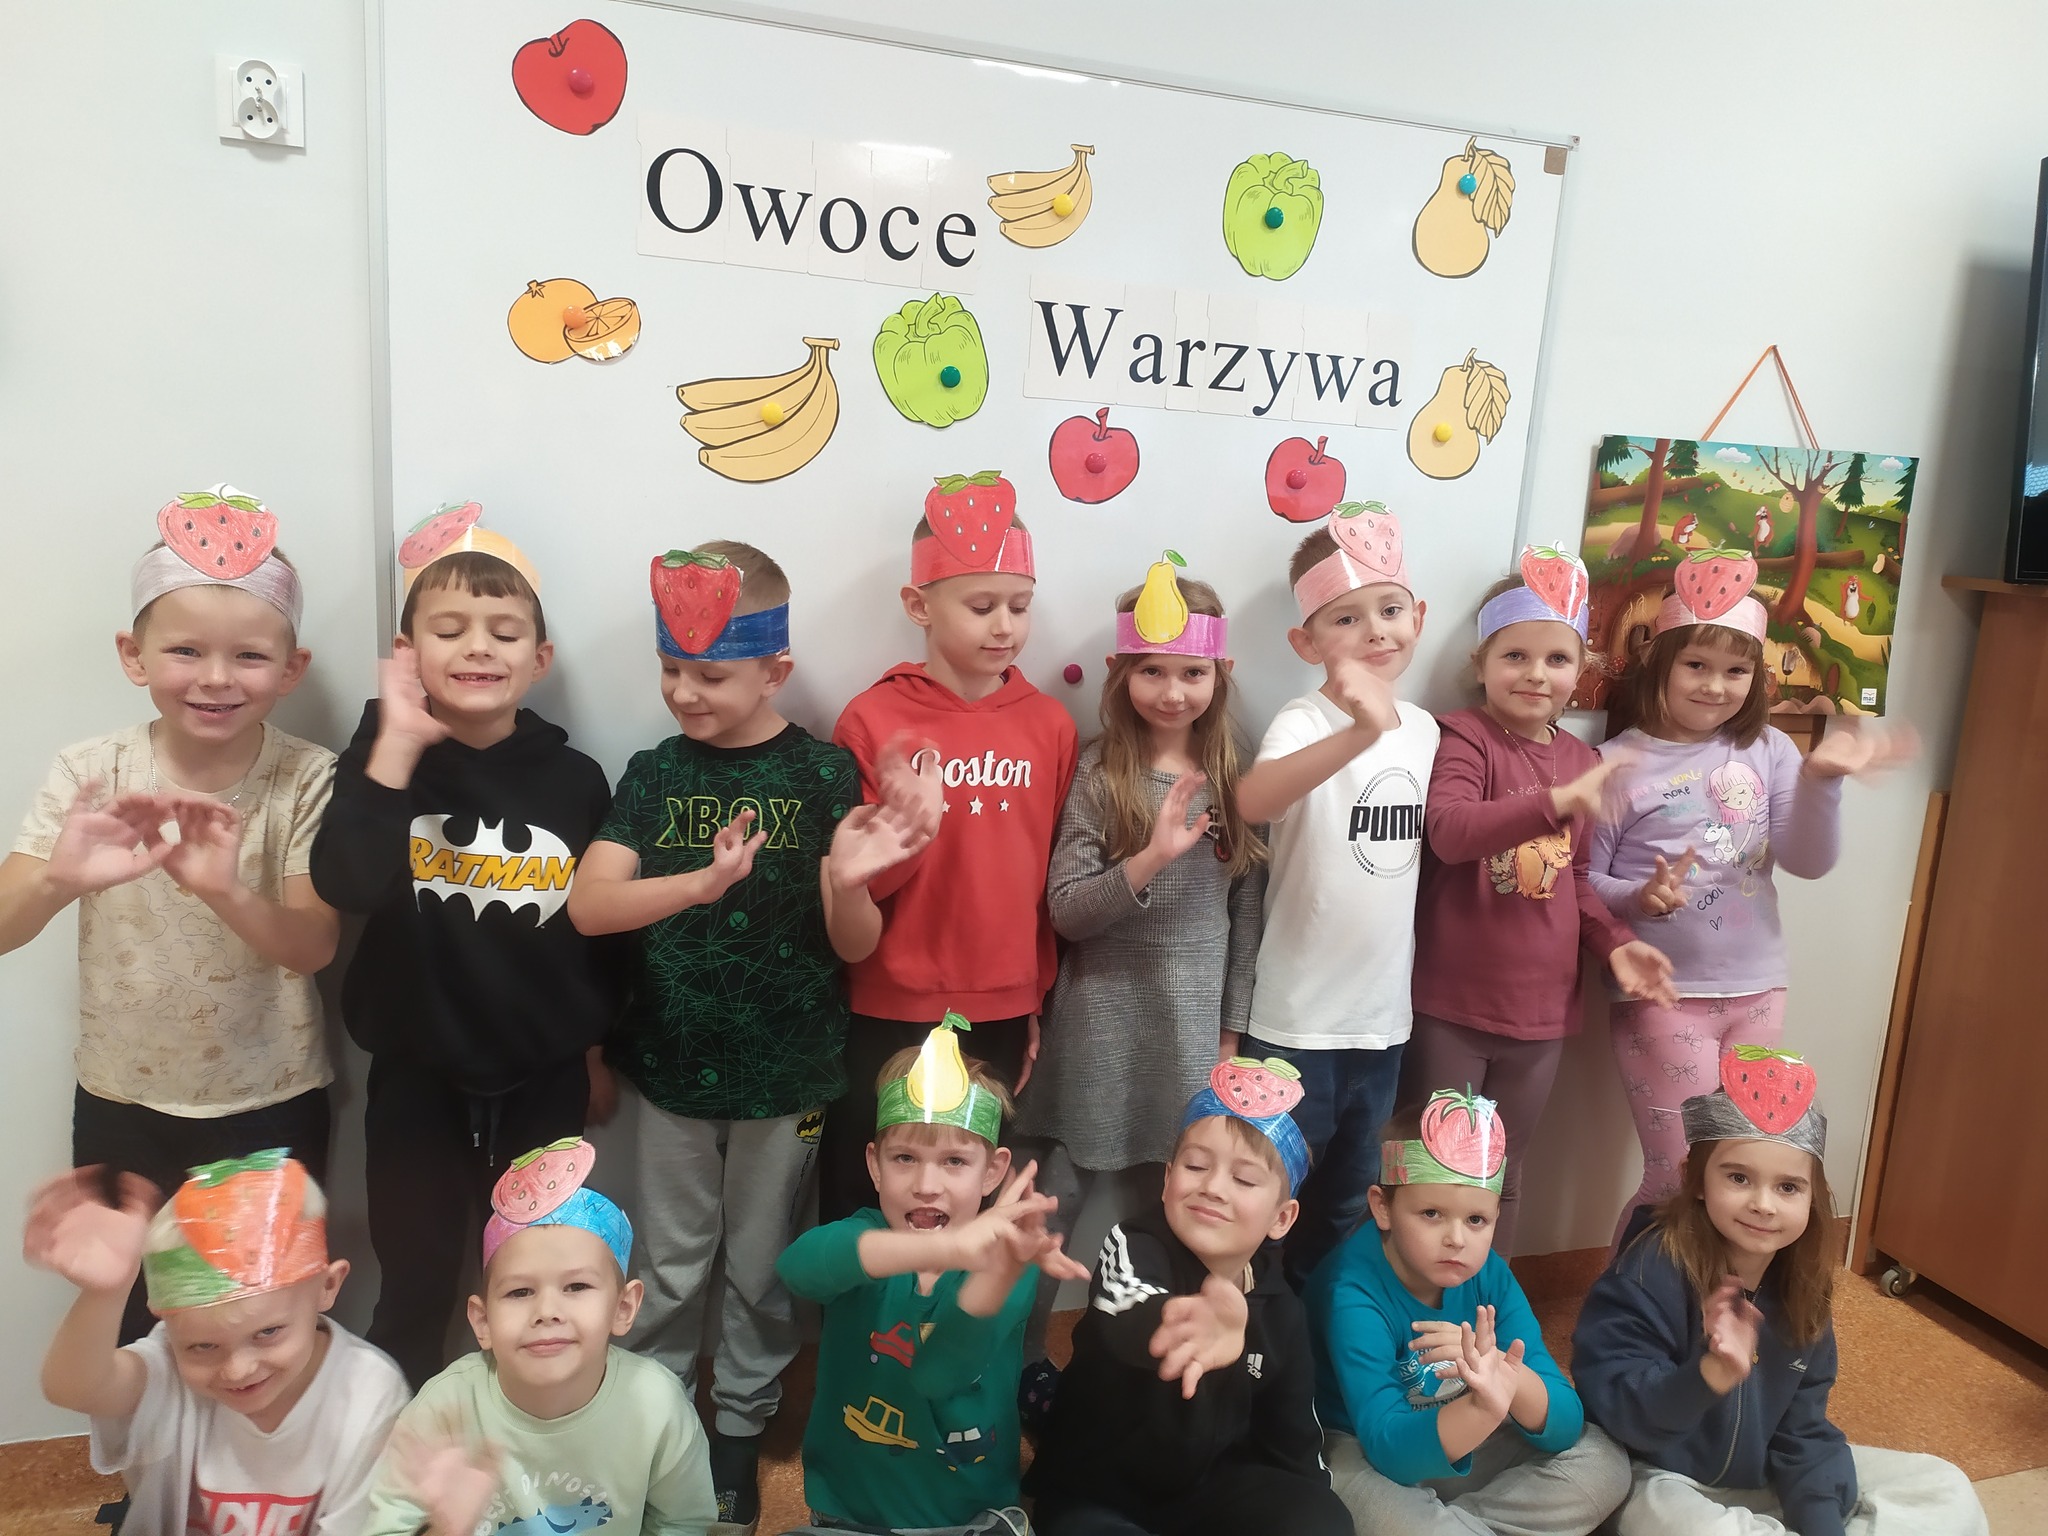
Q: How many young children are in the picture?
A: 14